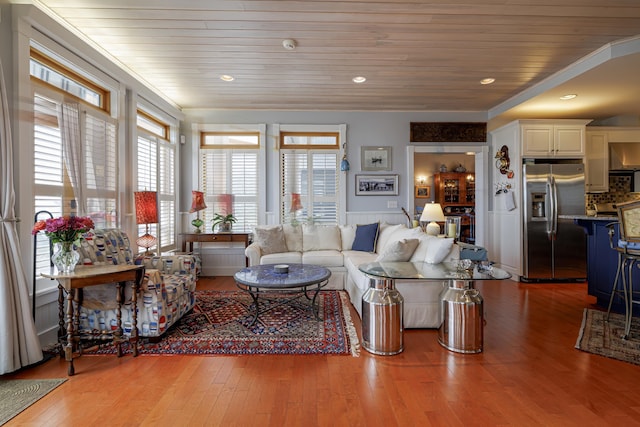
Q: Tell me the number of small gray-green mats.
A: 1